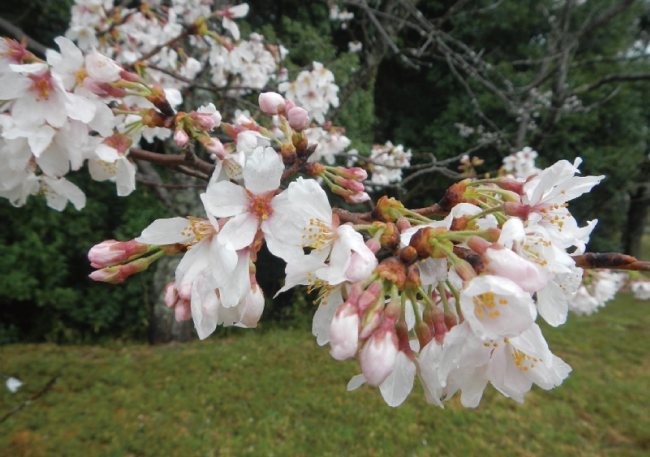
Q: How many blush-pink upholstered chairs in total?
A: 0